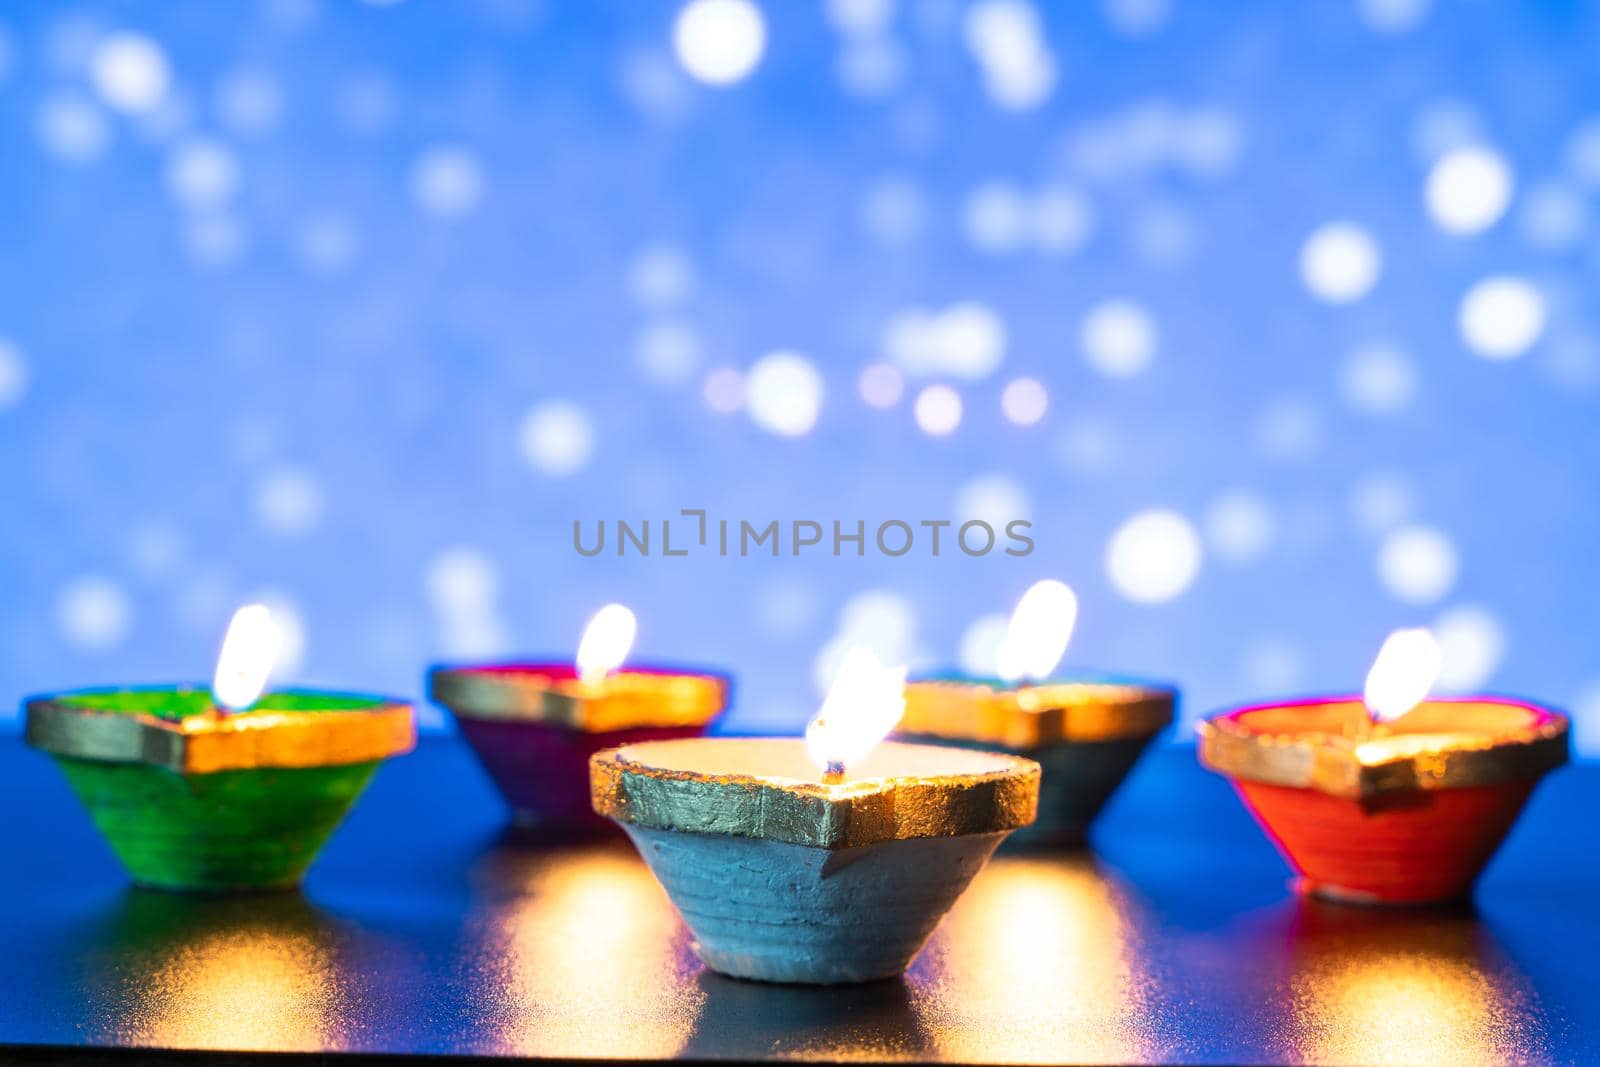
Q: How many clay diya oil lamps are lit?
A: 5